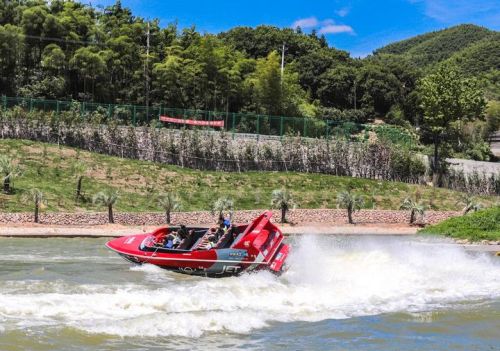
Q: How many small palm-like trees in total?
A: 10